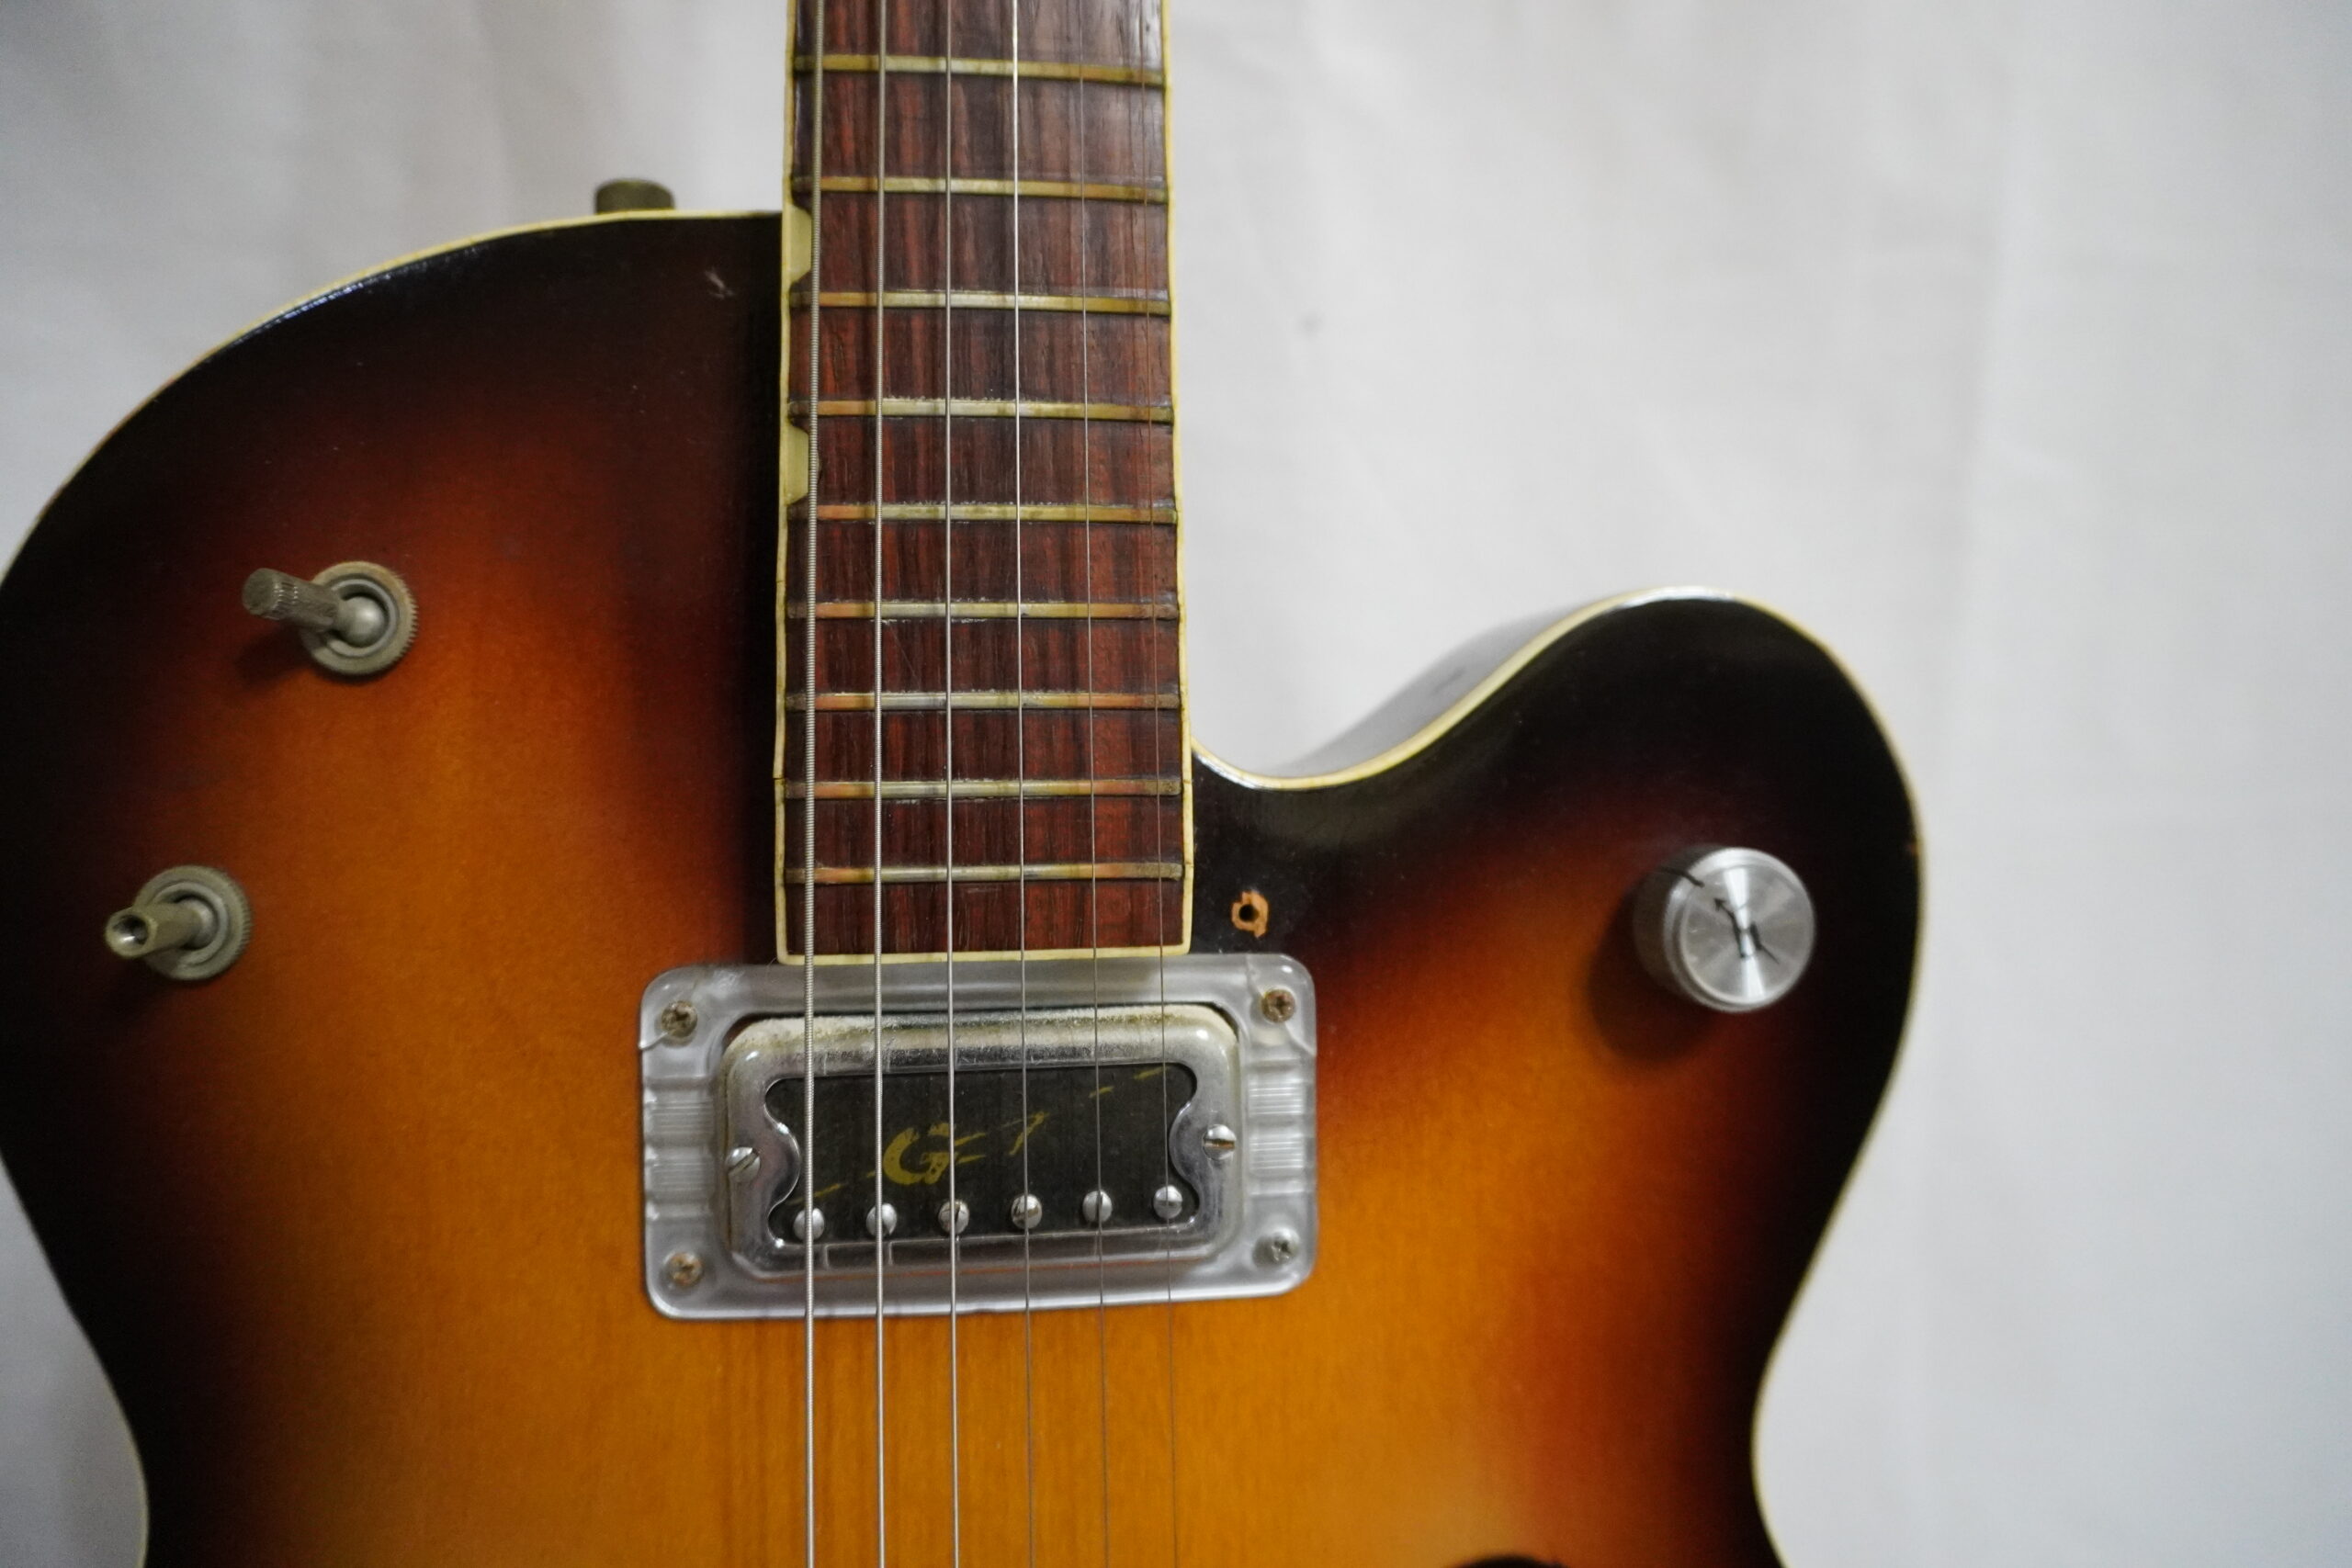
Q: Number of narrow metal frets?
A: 9